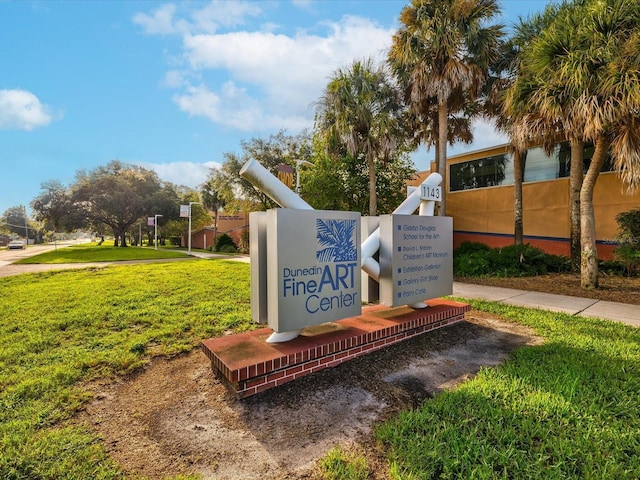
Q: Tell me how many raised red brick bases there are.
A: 1